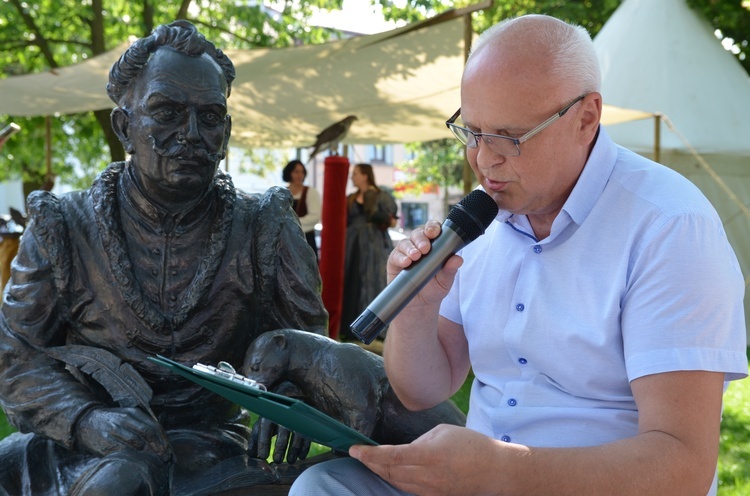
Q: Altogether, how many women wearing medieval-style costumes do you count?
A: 2